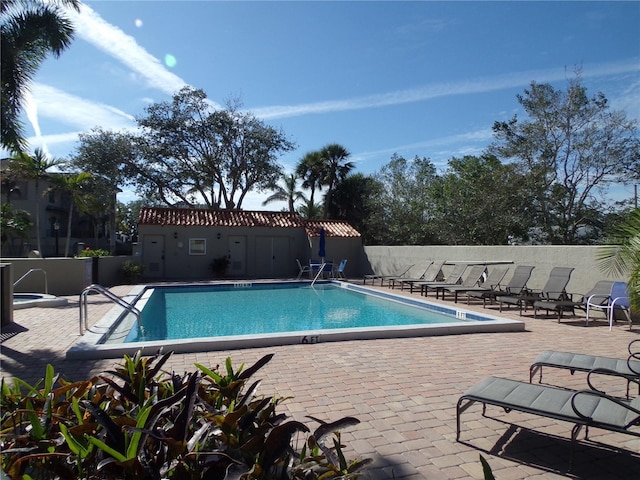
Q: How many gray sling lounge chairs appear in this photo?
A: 11